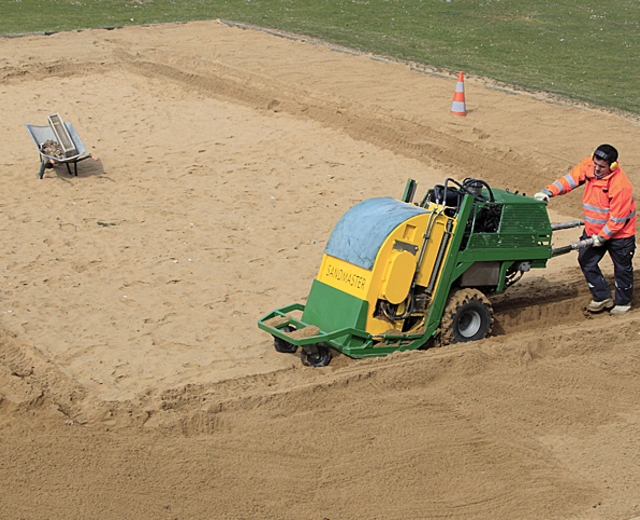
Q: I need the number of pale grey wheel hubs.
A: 1